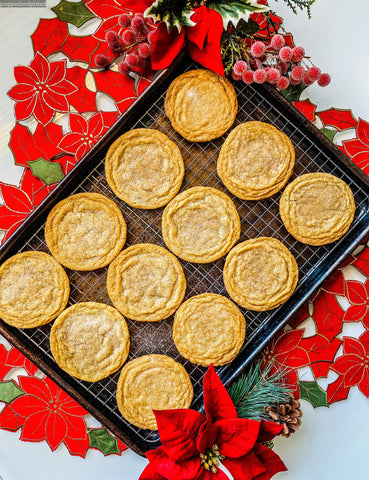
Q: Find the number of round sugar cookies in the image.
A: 12